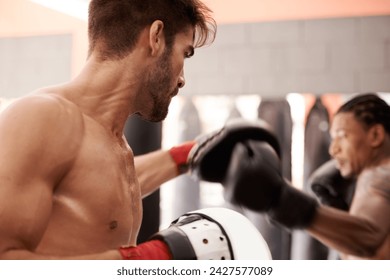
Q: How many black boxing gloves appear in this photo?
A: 2